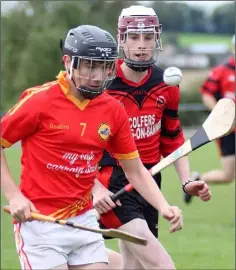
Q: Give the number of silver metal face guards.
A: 2